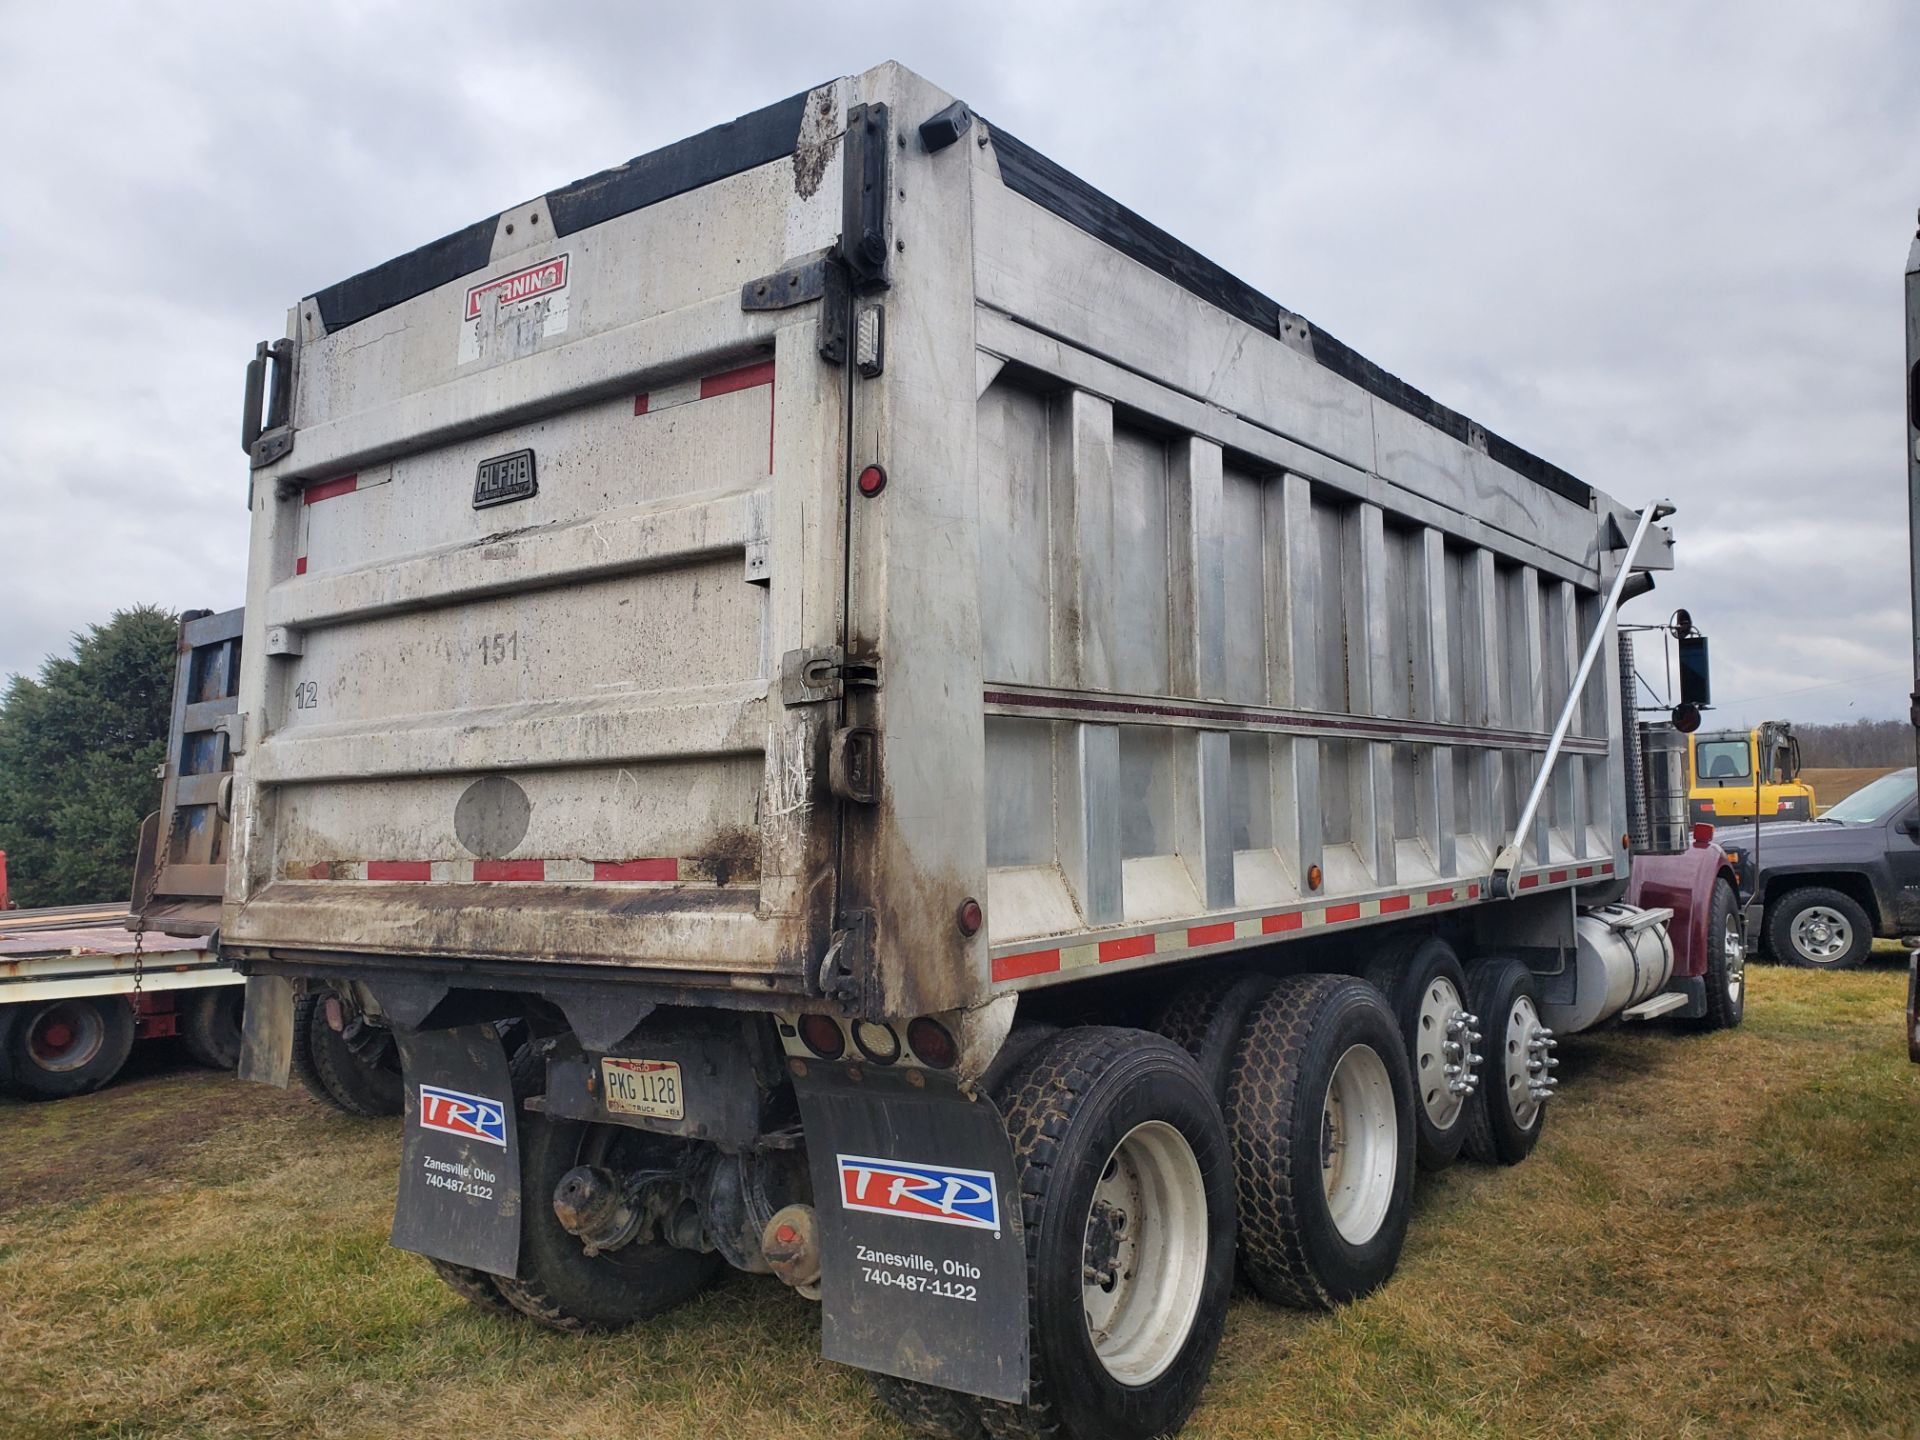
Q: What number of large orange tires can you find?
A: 0